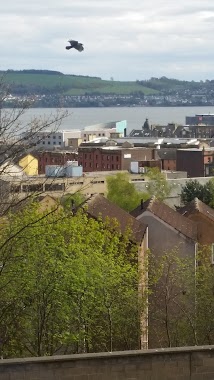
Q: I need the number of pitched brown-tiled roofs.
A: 3